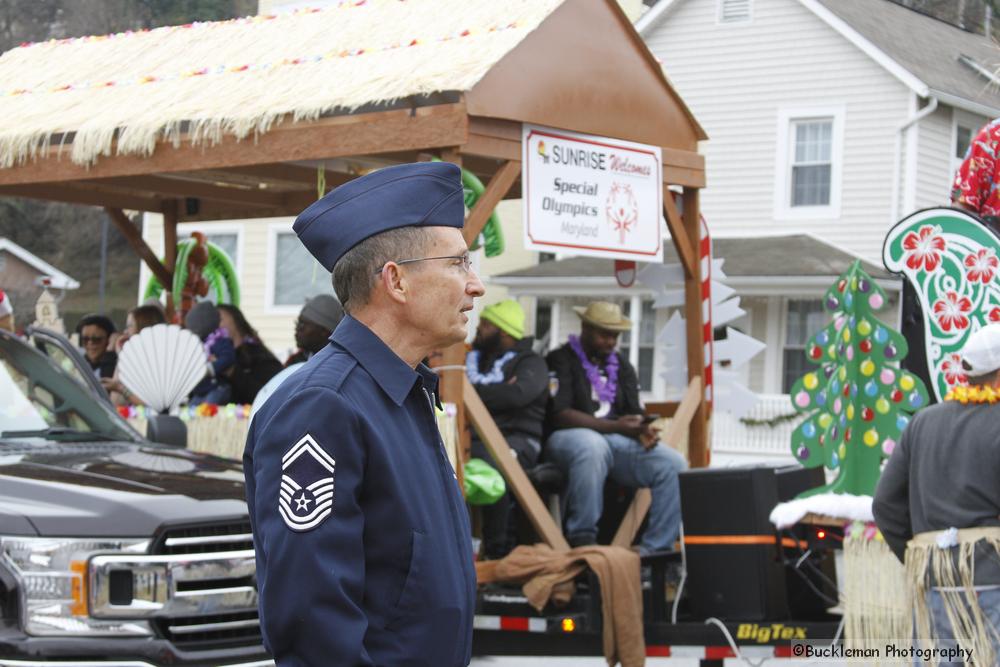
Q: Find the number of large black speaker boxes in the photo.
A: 2